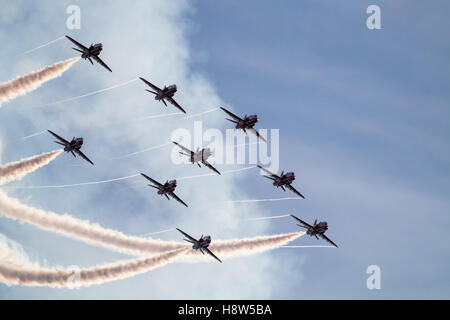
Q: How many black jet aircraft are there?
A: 9